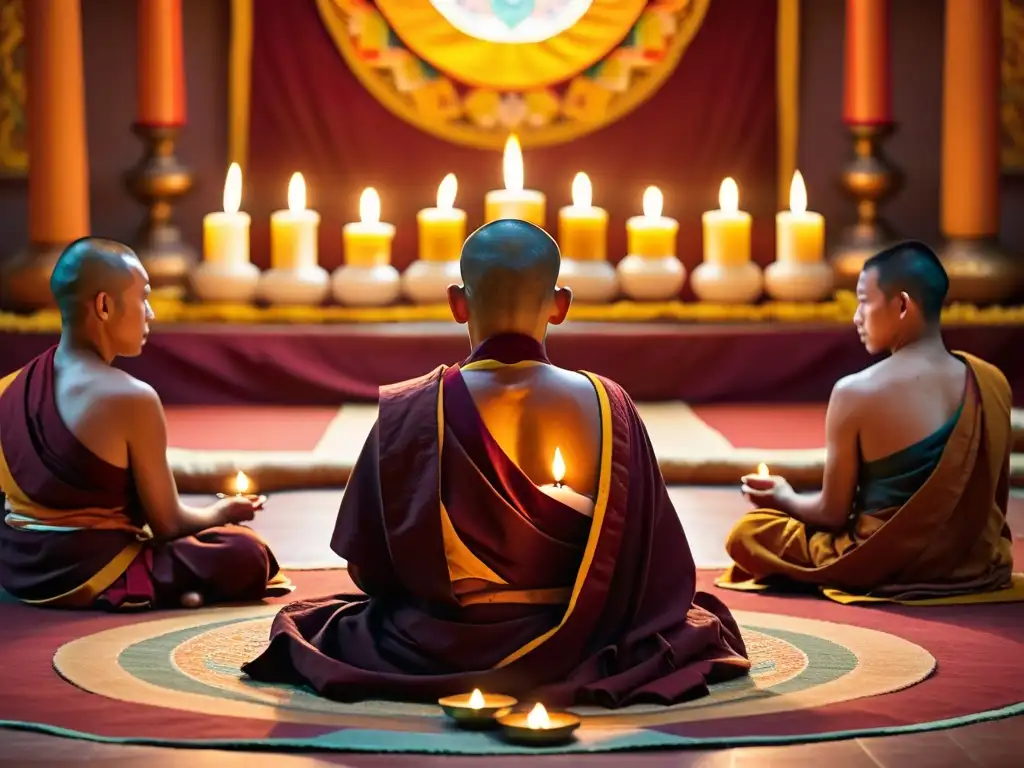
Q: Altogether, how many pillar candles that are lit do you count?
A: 9